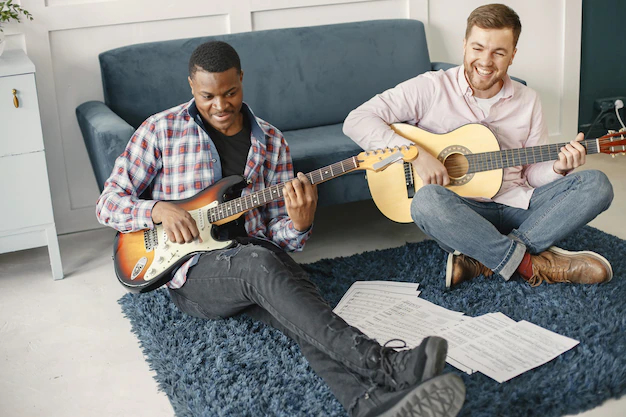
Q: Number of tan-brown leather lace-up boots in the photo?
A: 2